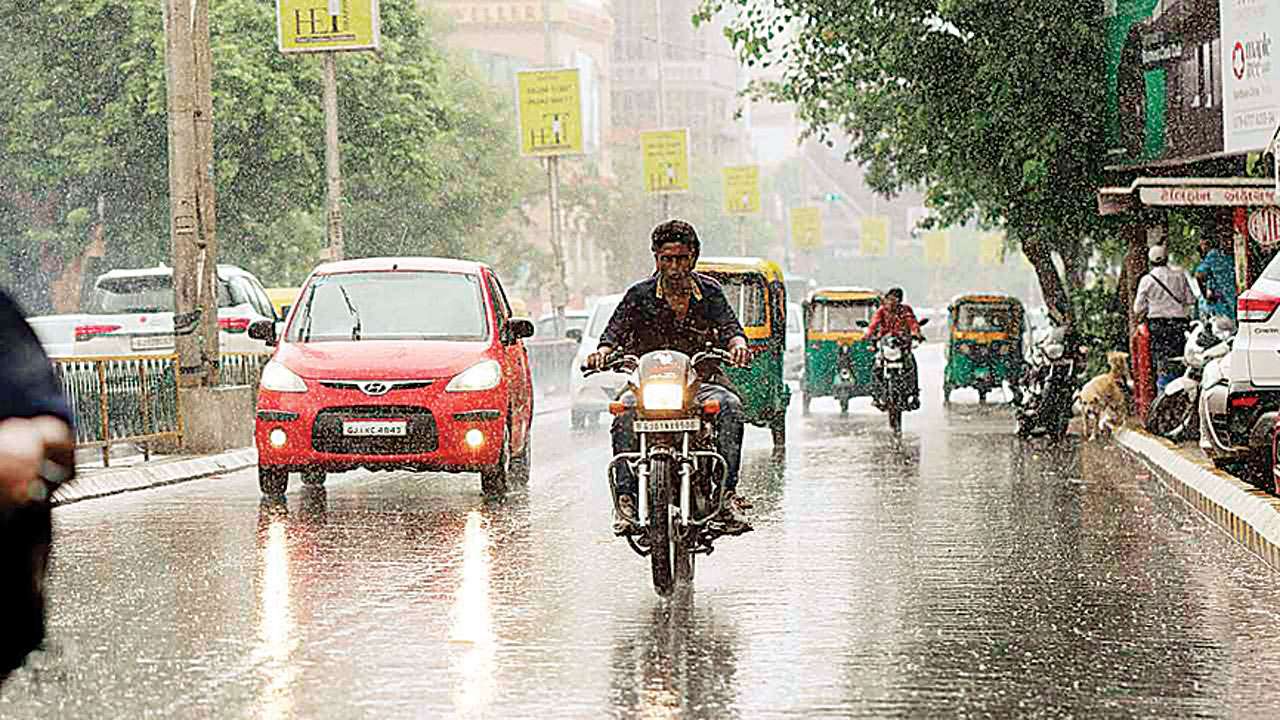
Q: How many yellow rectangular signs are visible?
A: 8